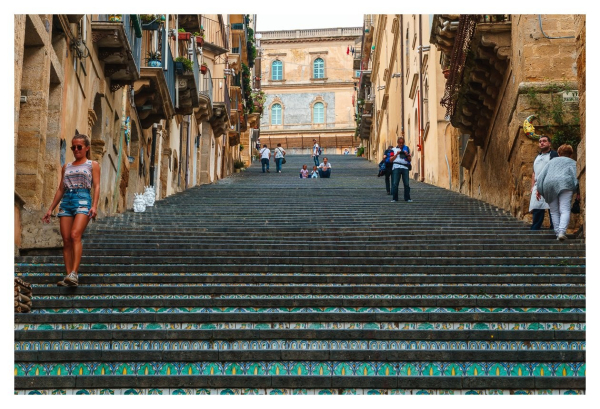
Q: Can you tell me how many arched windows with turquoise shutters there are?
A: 4